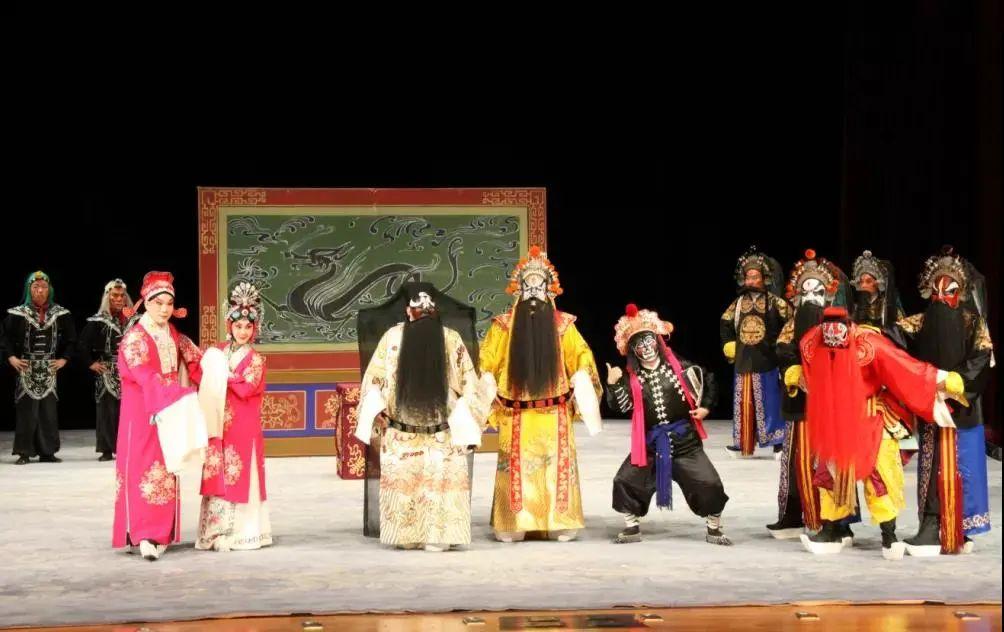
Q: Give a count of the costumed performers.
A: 12